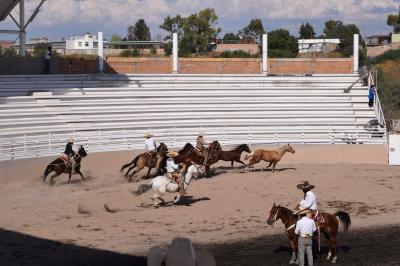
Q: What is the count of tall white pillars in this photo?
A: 4